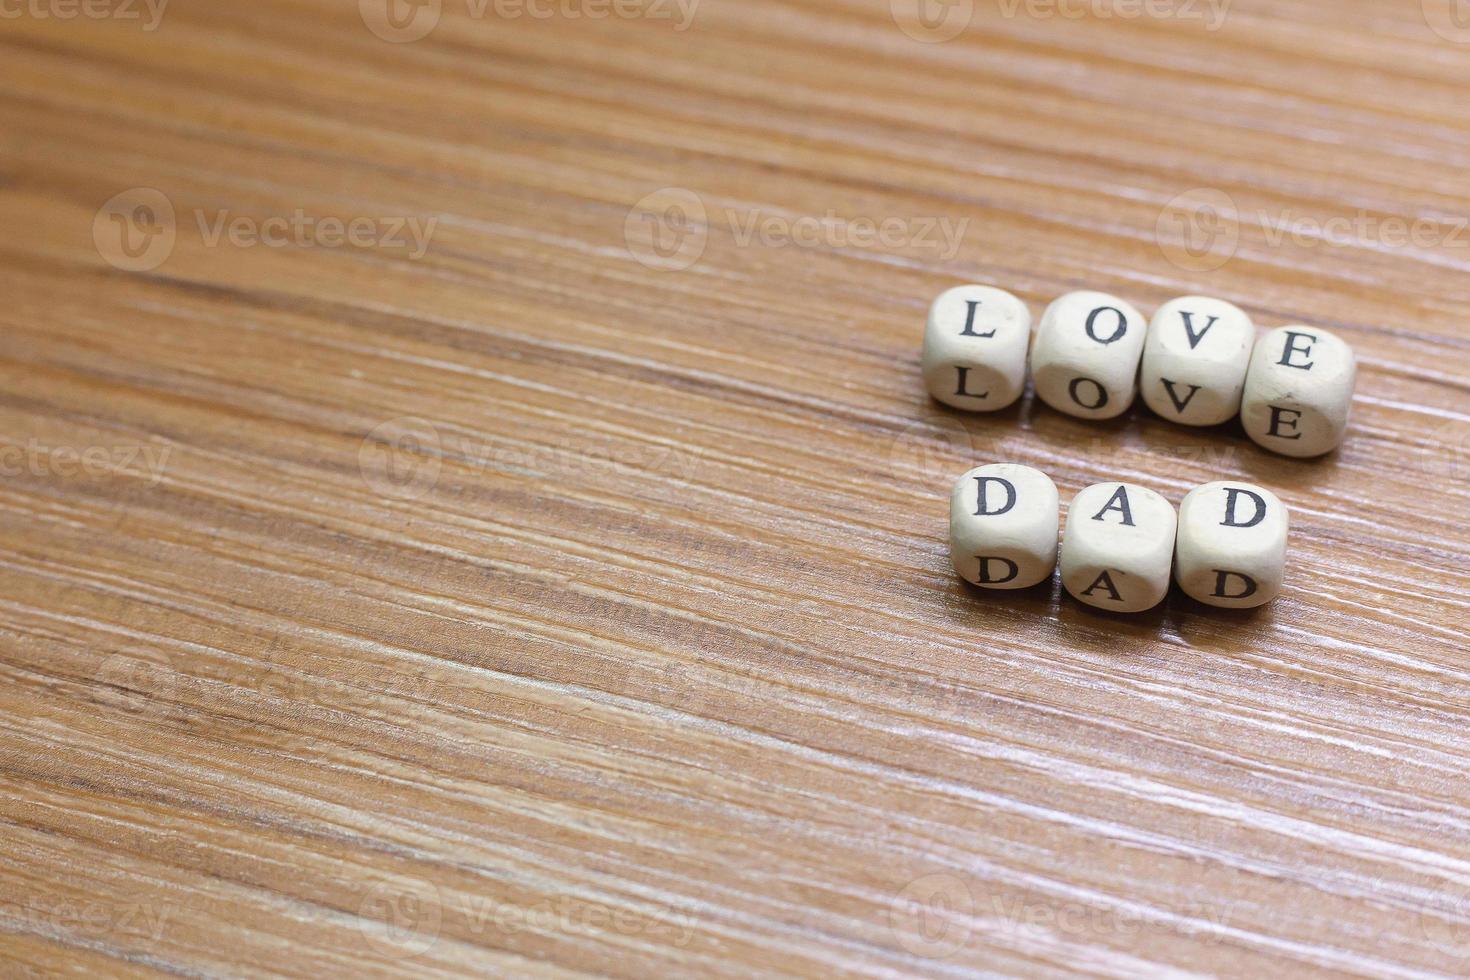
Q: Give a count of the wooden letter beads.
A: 7